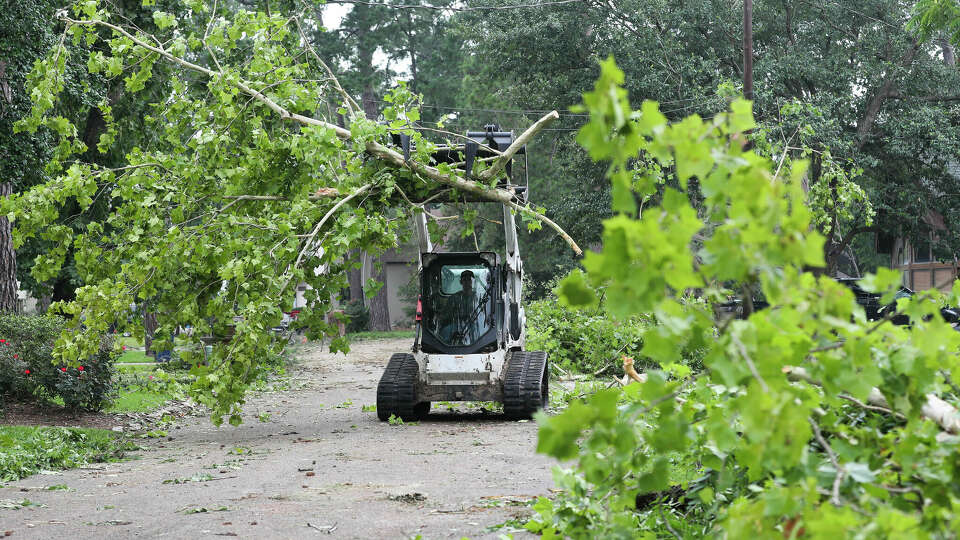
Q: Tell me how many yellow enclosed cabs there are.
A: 0